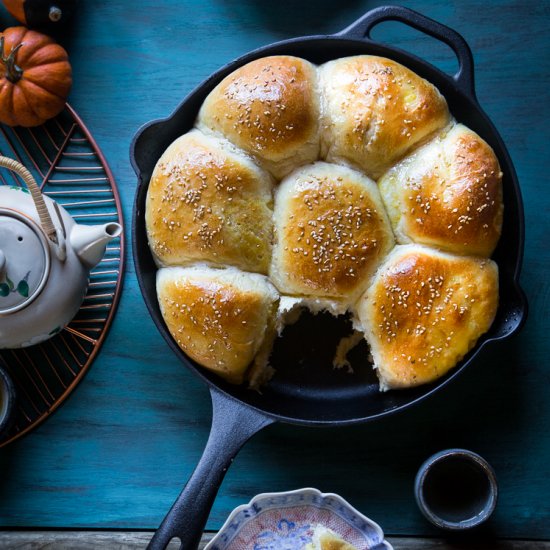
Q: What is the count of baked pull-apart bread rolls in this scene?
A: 7